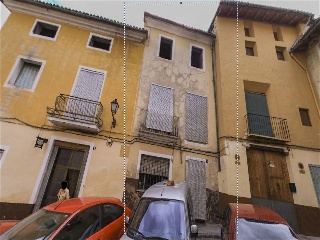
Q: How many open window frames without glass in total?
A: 4